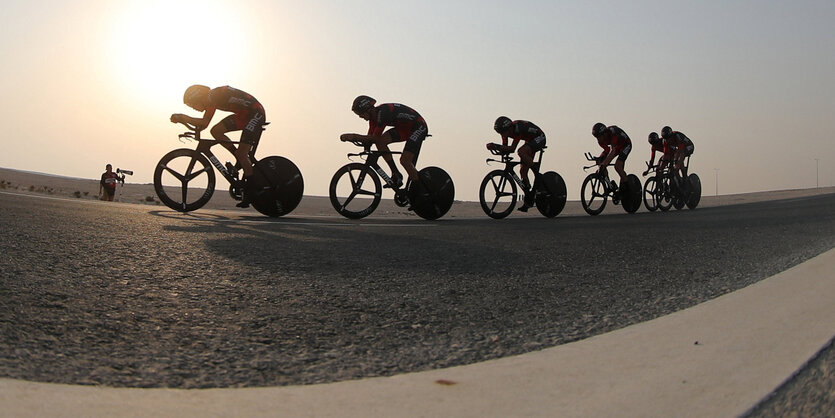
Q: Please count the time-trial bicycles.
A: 6